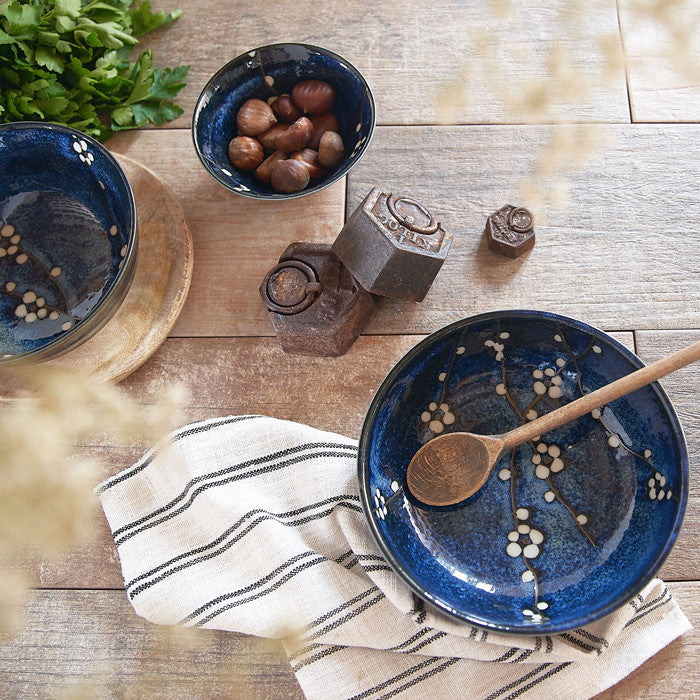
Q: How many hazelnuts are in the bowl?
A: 11